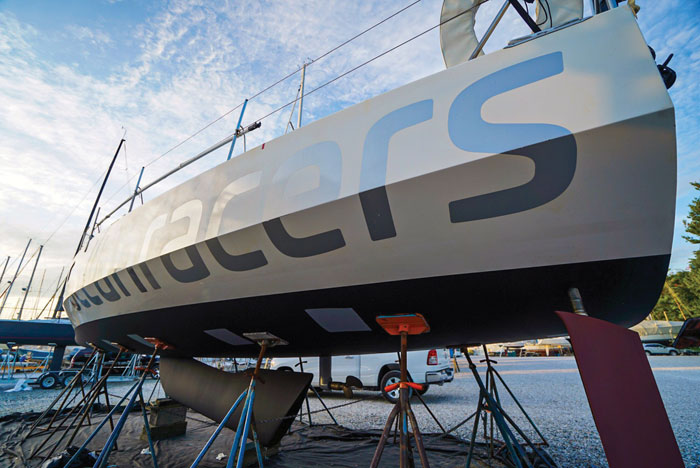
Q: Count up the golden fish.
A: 0